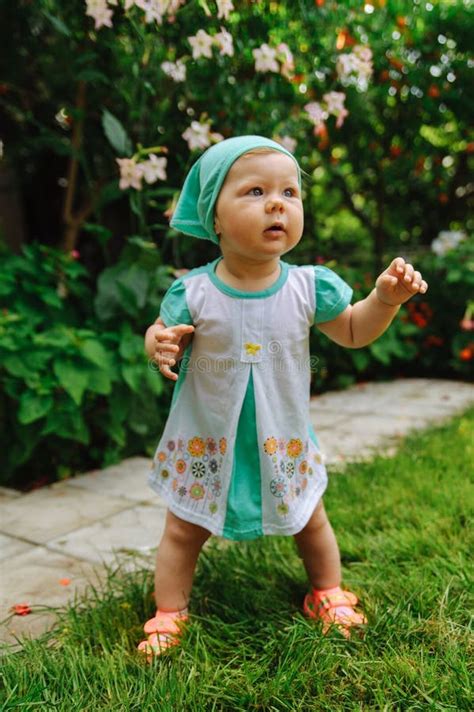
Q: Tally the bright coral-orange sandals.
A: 2